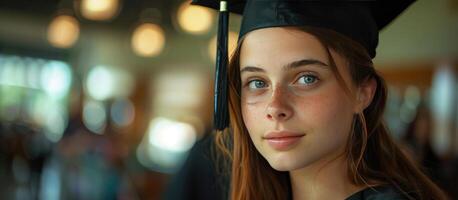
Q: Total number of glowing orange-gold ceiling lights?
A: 5